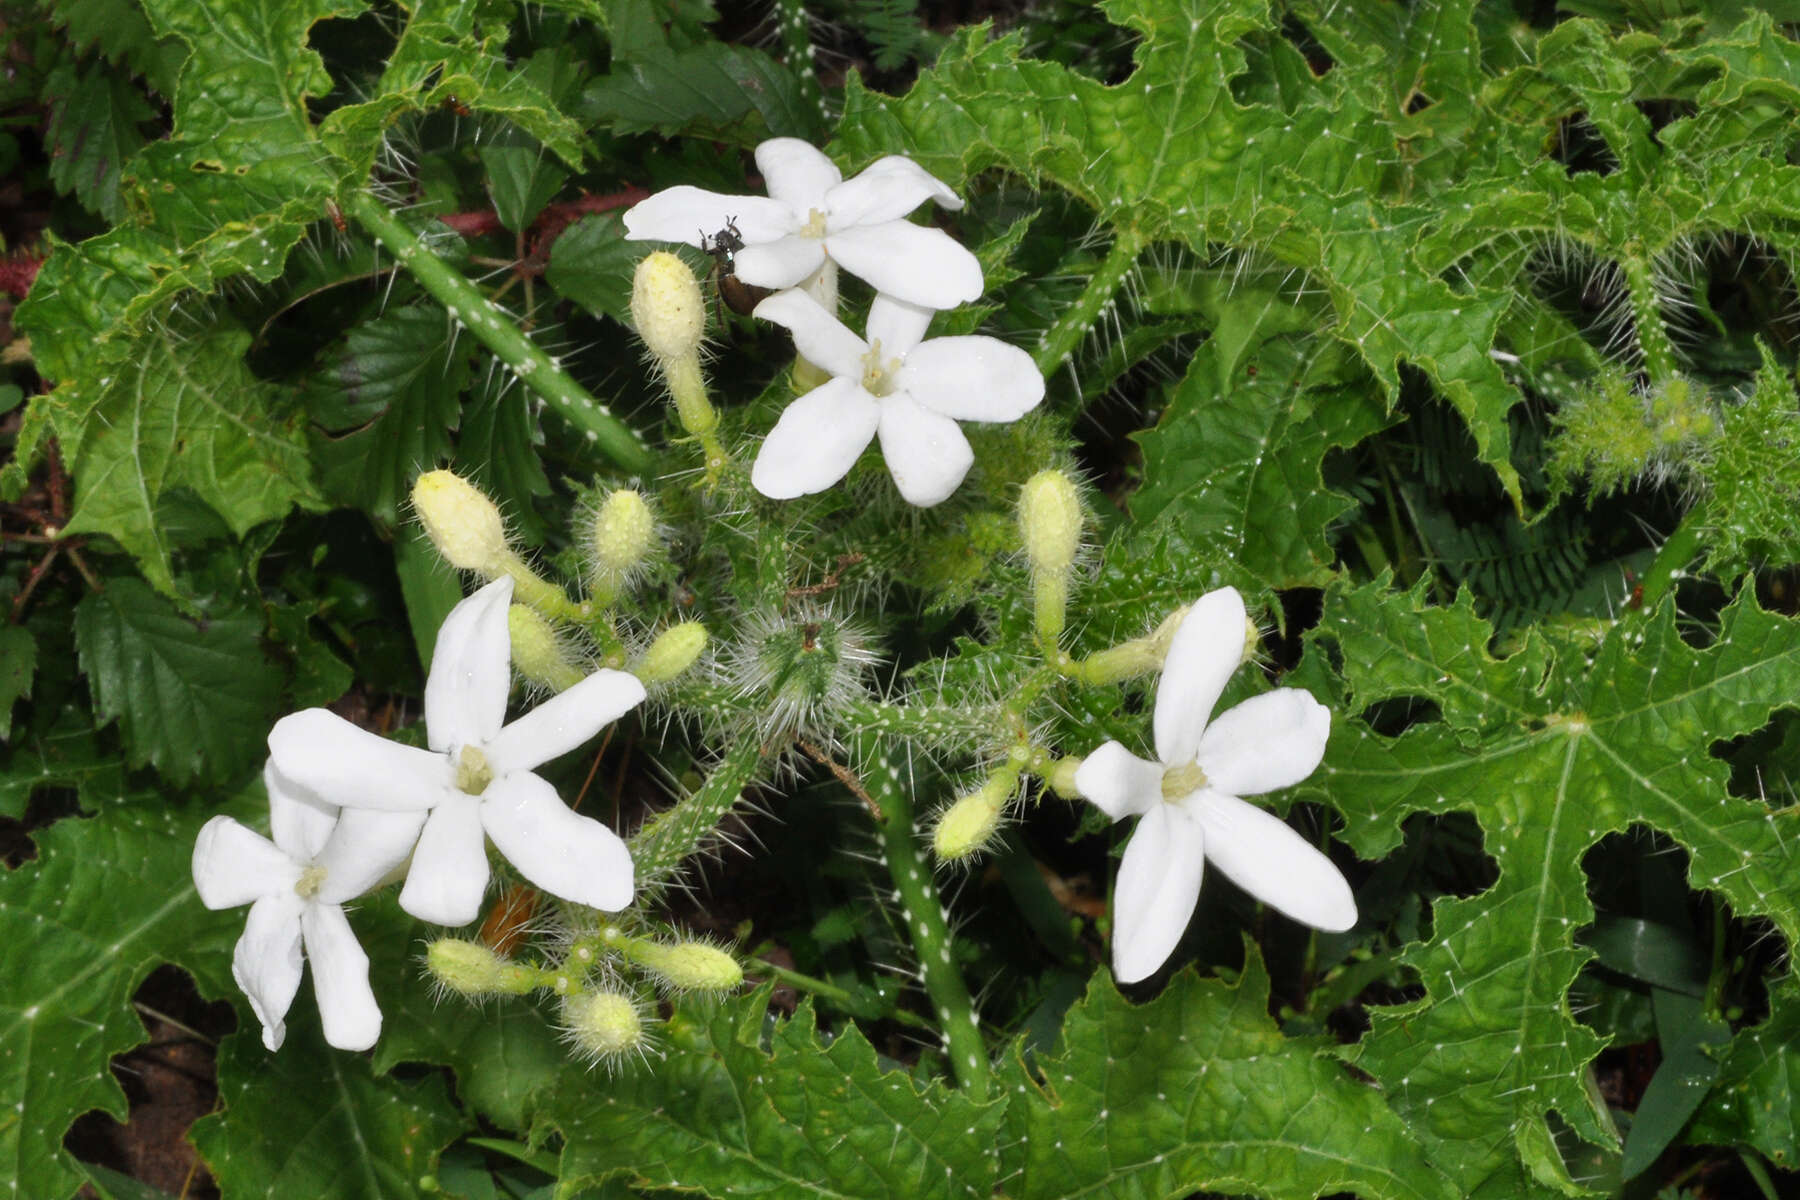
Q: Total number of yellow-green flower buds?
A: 11